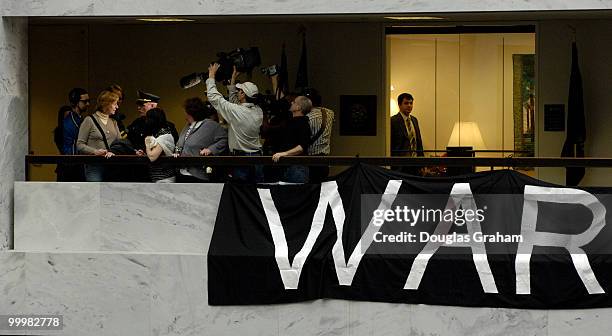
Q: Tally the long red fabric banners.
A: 0